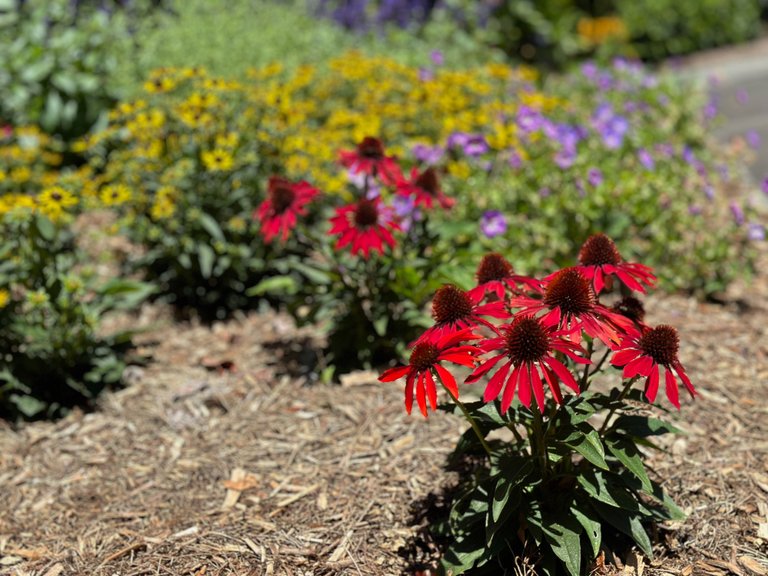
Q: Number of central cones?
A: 12